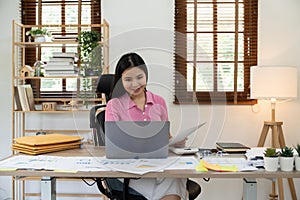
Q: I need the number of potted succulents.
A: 3